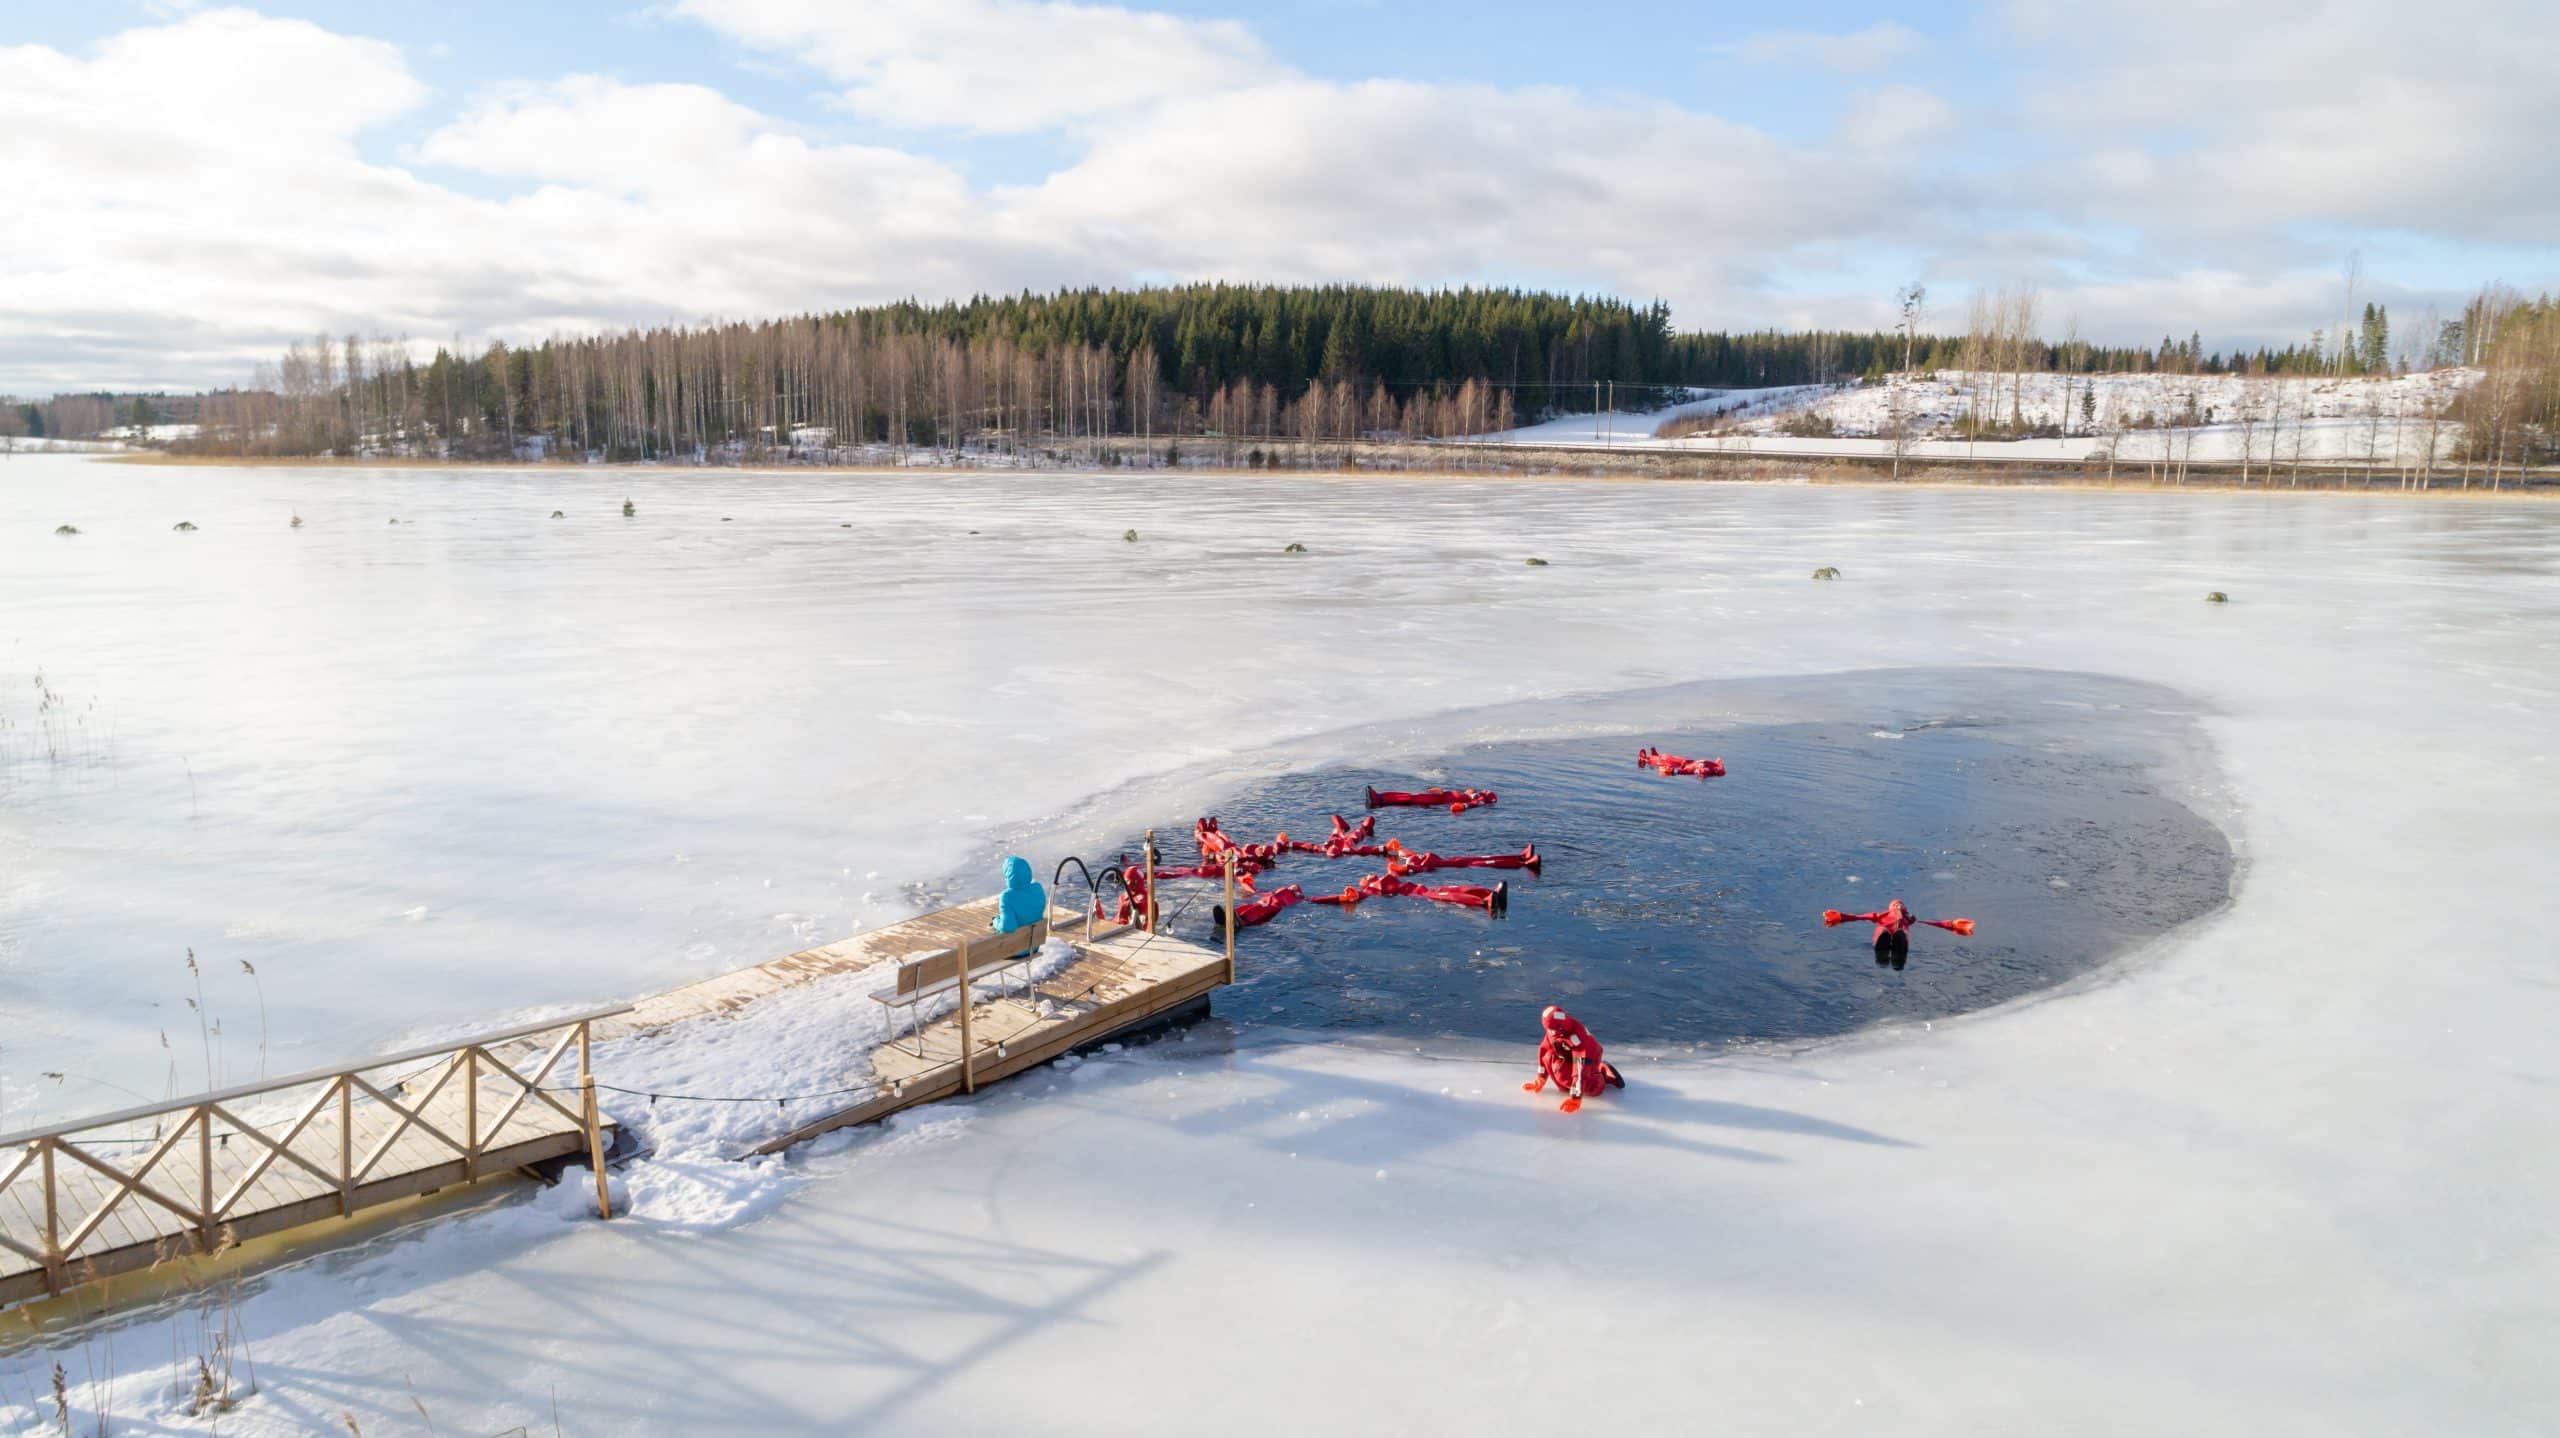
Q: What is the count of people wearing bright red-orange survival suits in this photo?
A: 11